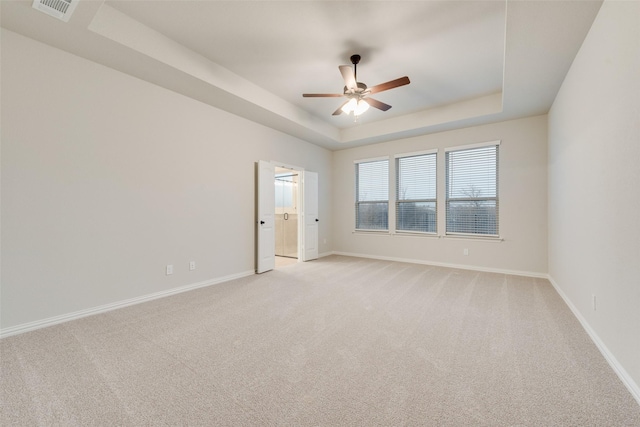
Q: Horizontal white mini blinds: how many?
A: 3